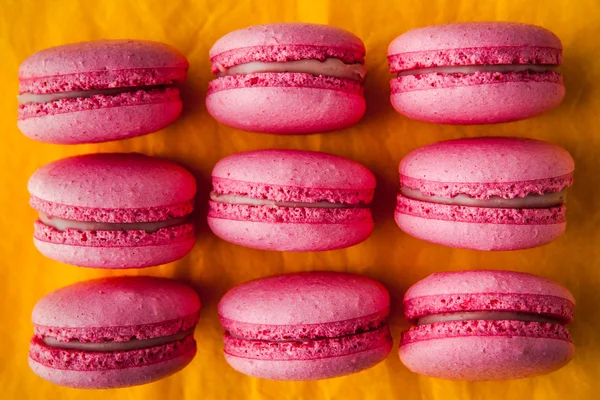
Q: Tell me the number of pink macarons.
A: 9